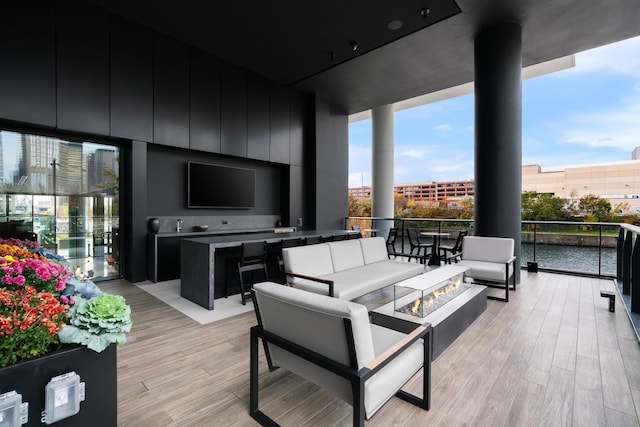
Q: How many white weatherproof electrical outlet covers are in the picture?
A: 2